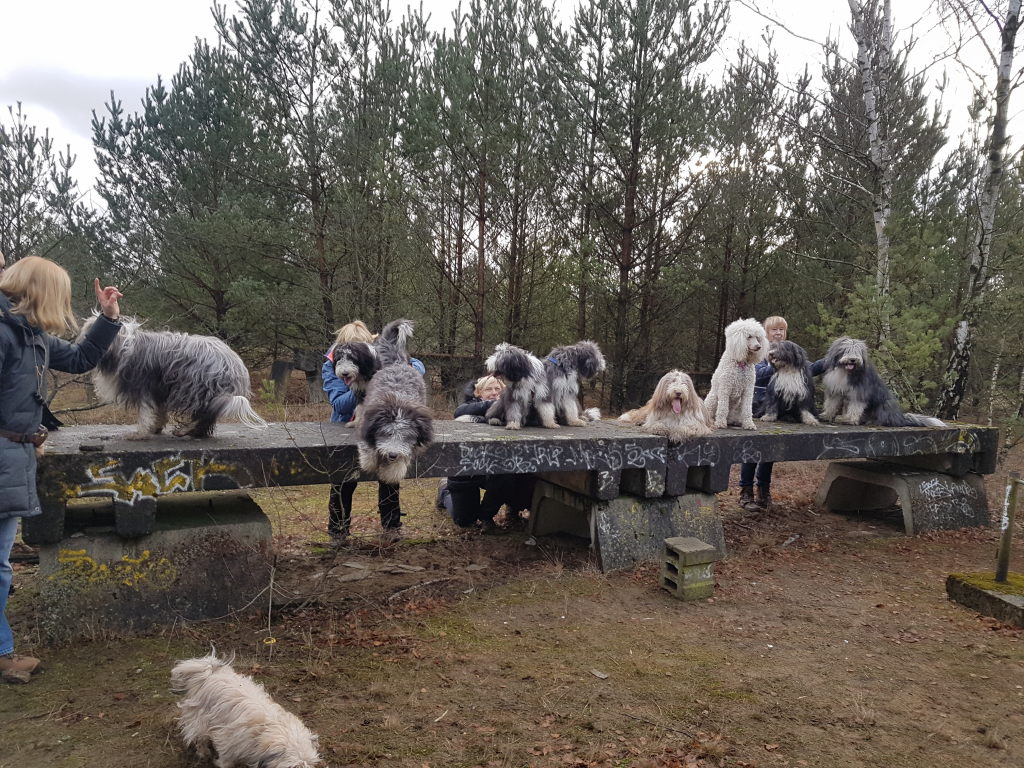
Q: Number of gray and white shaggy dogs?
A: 7